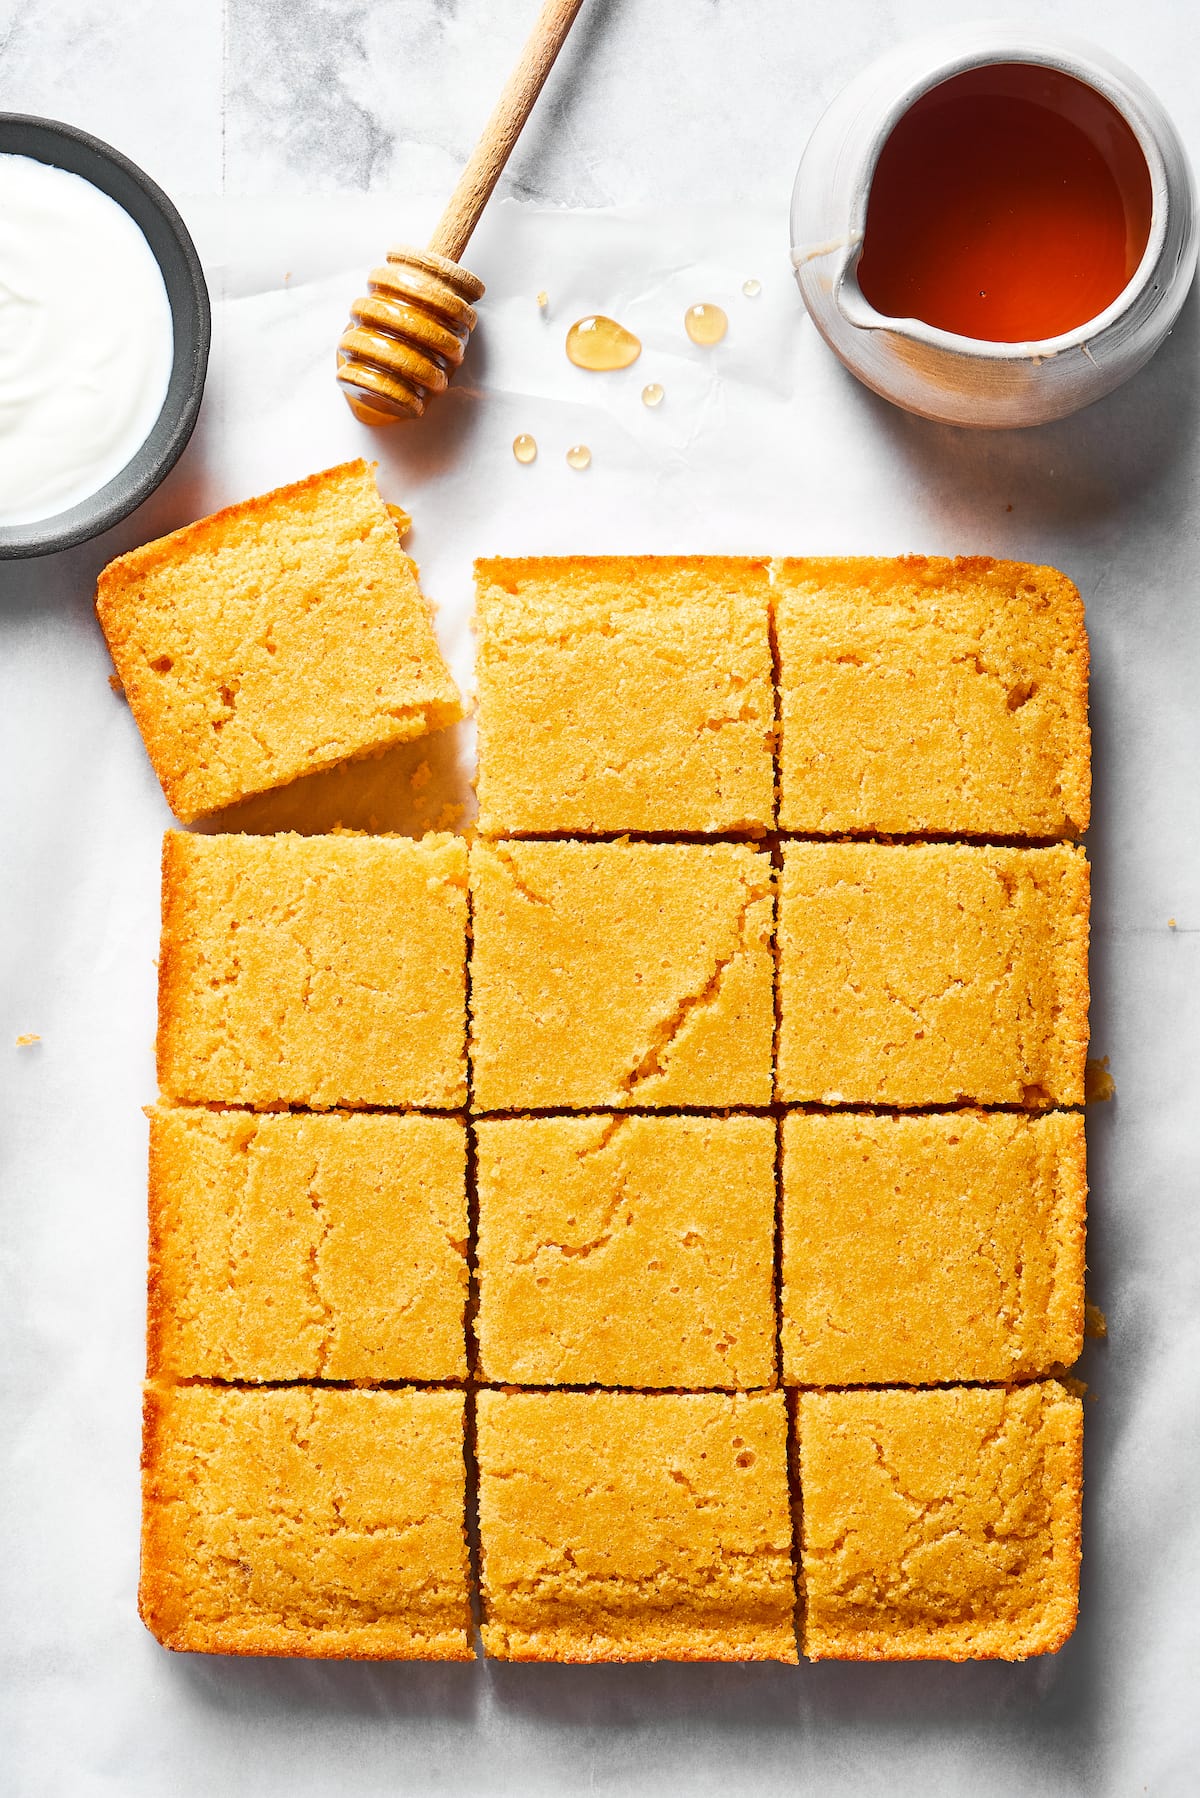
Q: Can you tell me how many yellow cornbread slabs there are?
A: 12